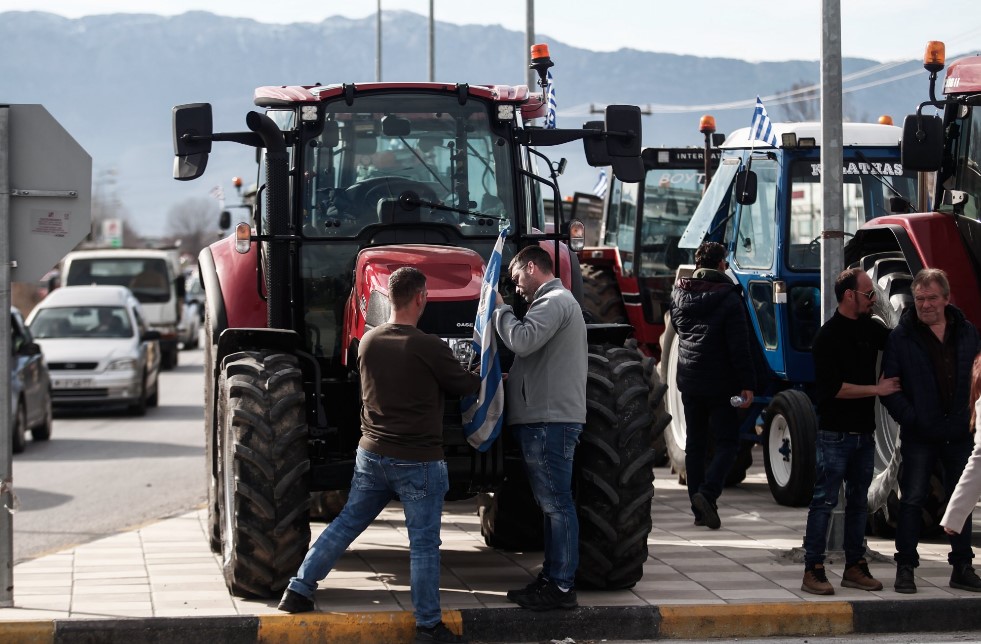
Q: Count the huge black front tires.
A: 2